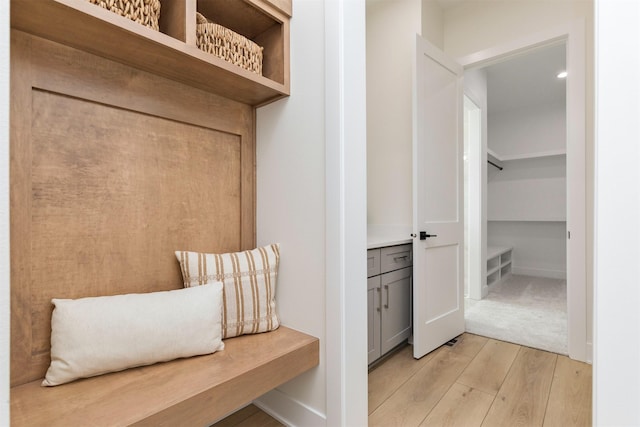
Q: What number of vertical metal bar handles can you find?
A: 2